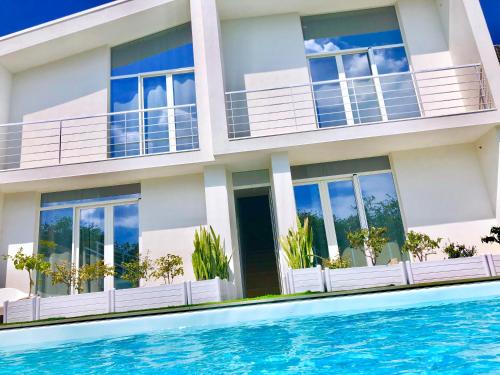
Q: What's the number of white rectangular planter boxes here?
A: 8